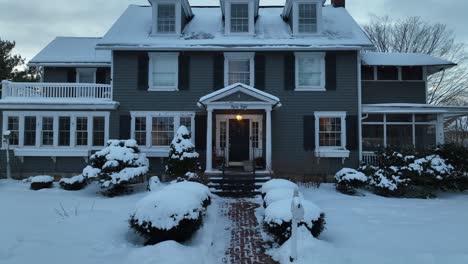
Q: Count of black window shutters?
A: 12